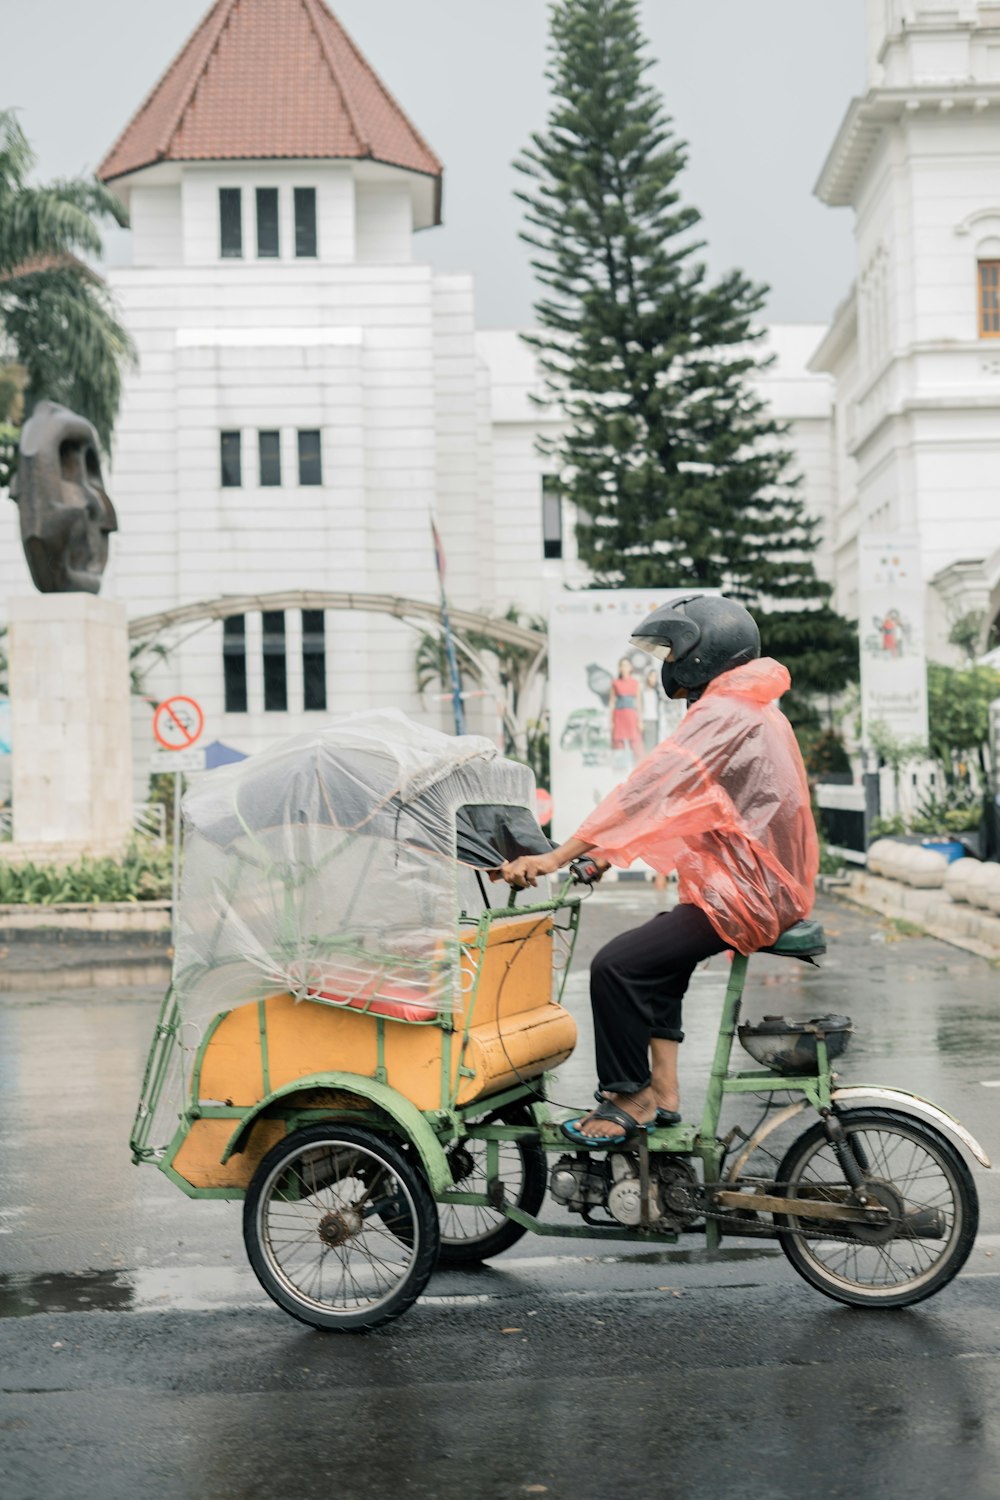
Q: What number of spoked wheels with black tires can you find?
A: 3